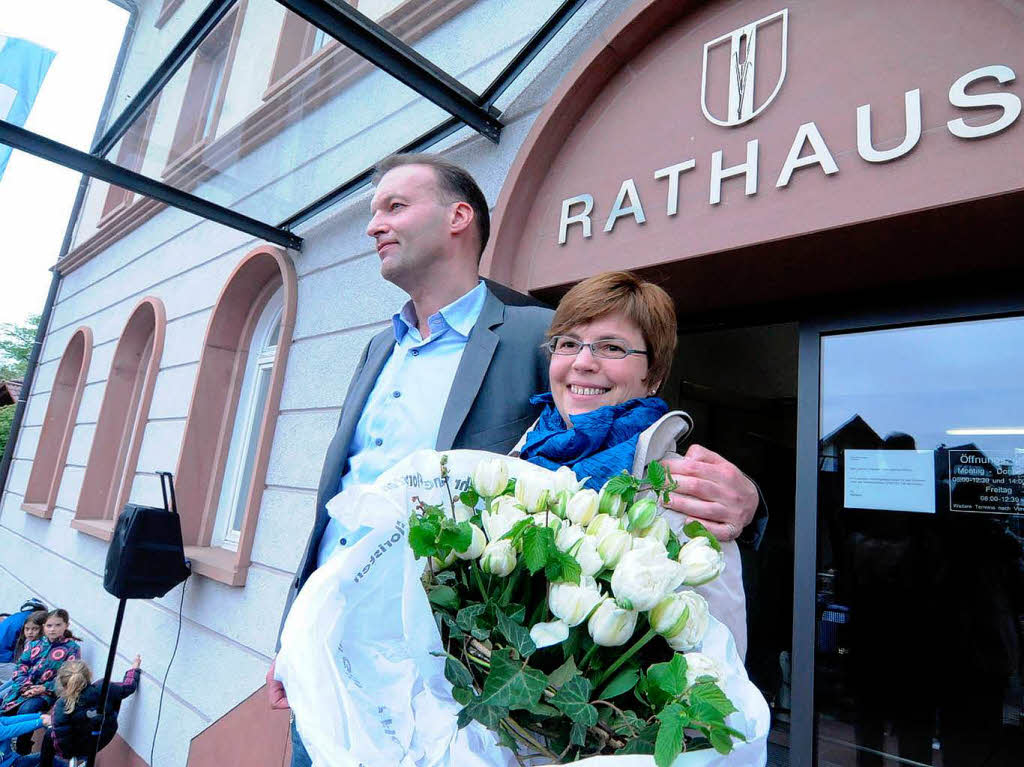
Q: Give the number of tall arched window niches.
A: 3